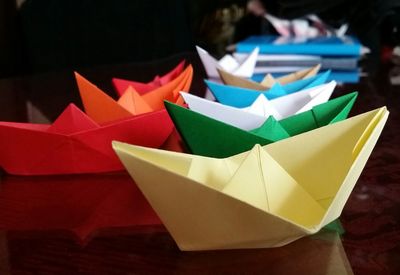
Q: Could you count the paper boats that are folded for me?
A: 9